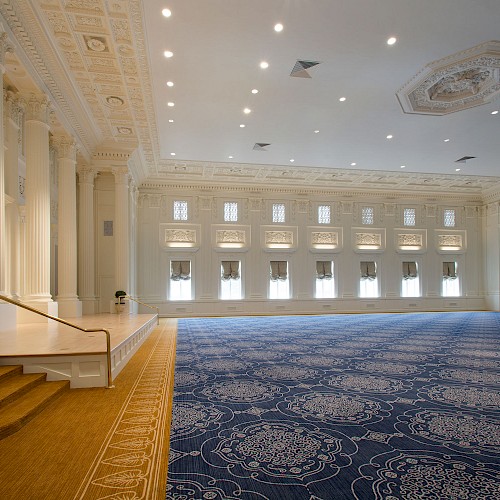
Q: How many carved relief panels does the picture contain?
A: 7